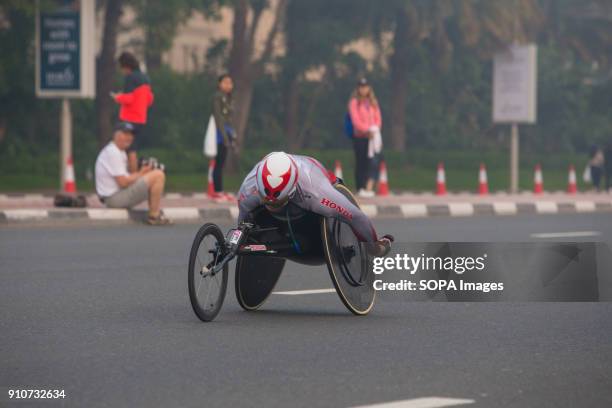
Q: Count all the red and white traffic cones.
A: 8